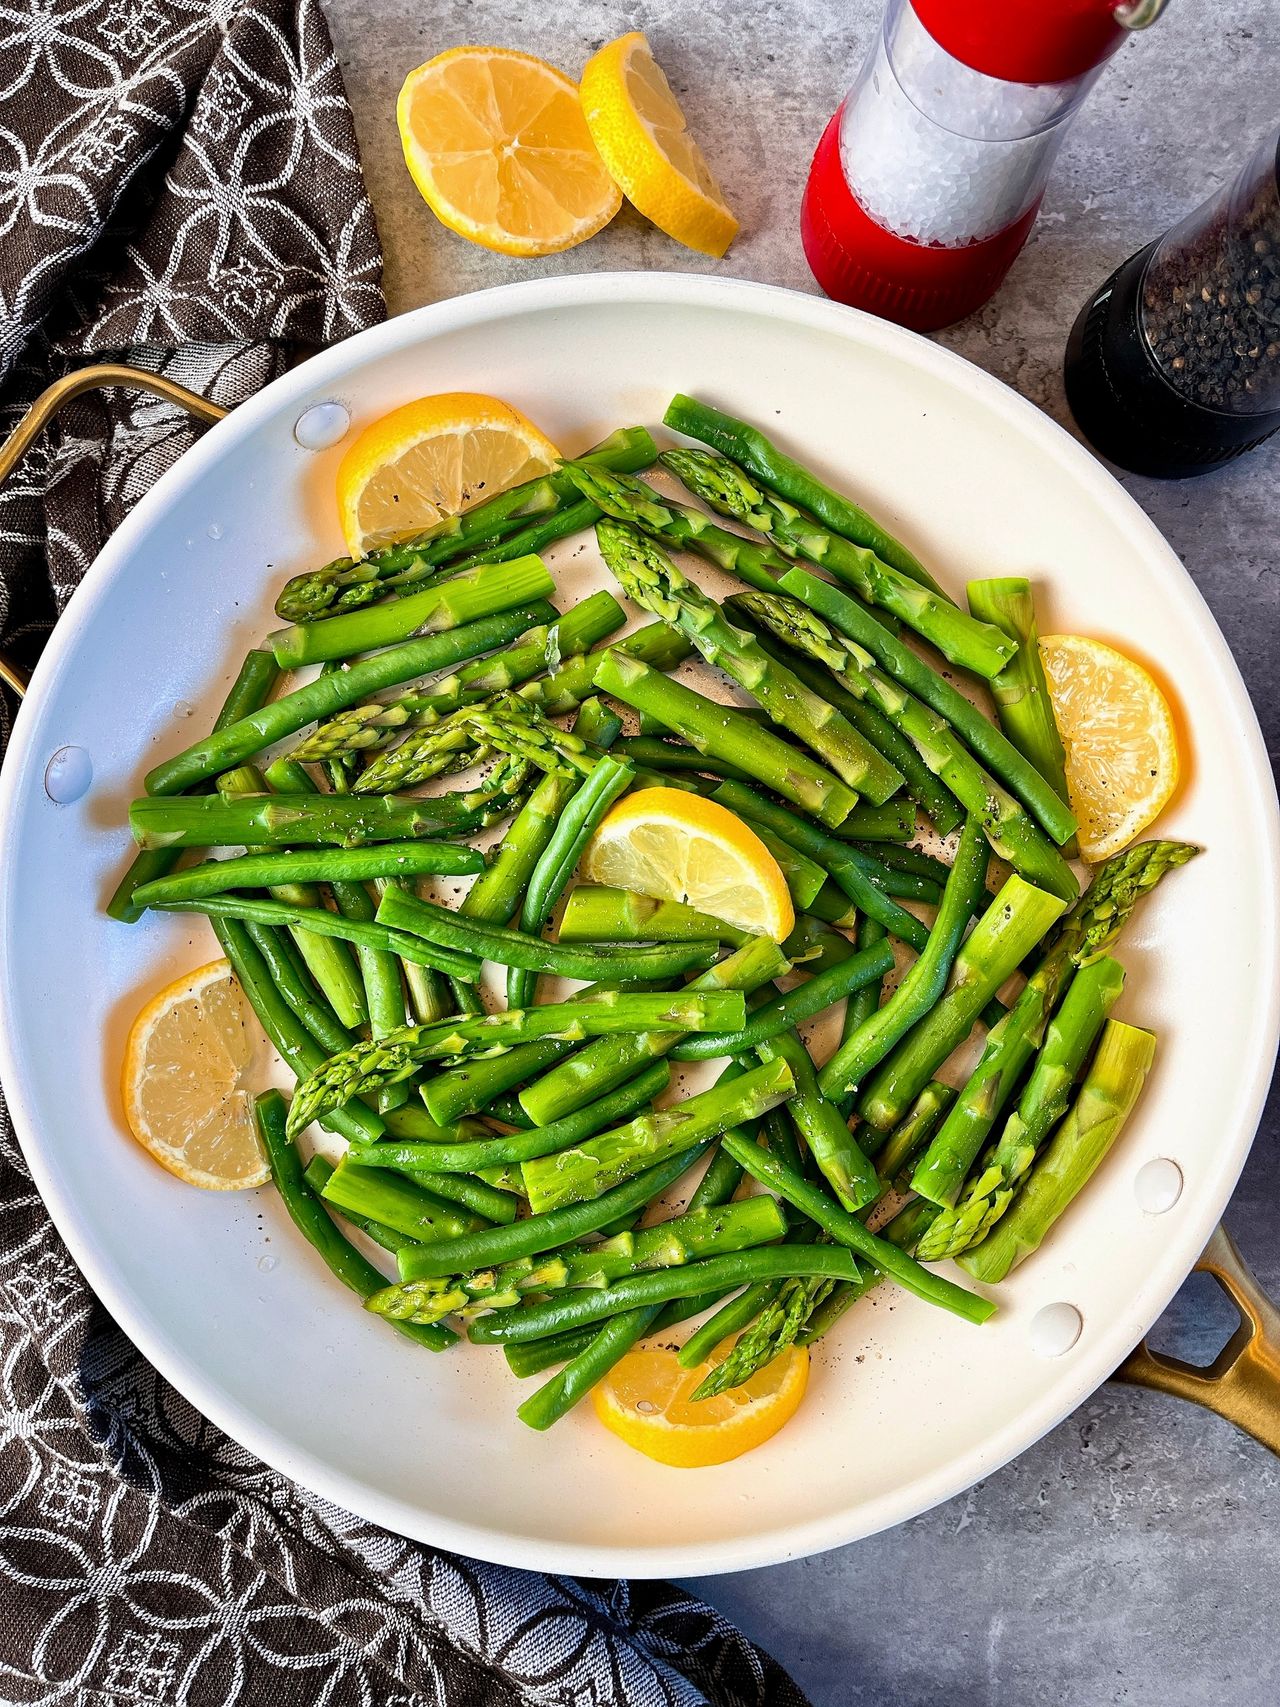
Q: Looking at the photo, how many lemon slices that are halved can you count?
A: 6